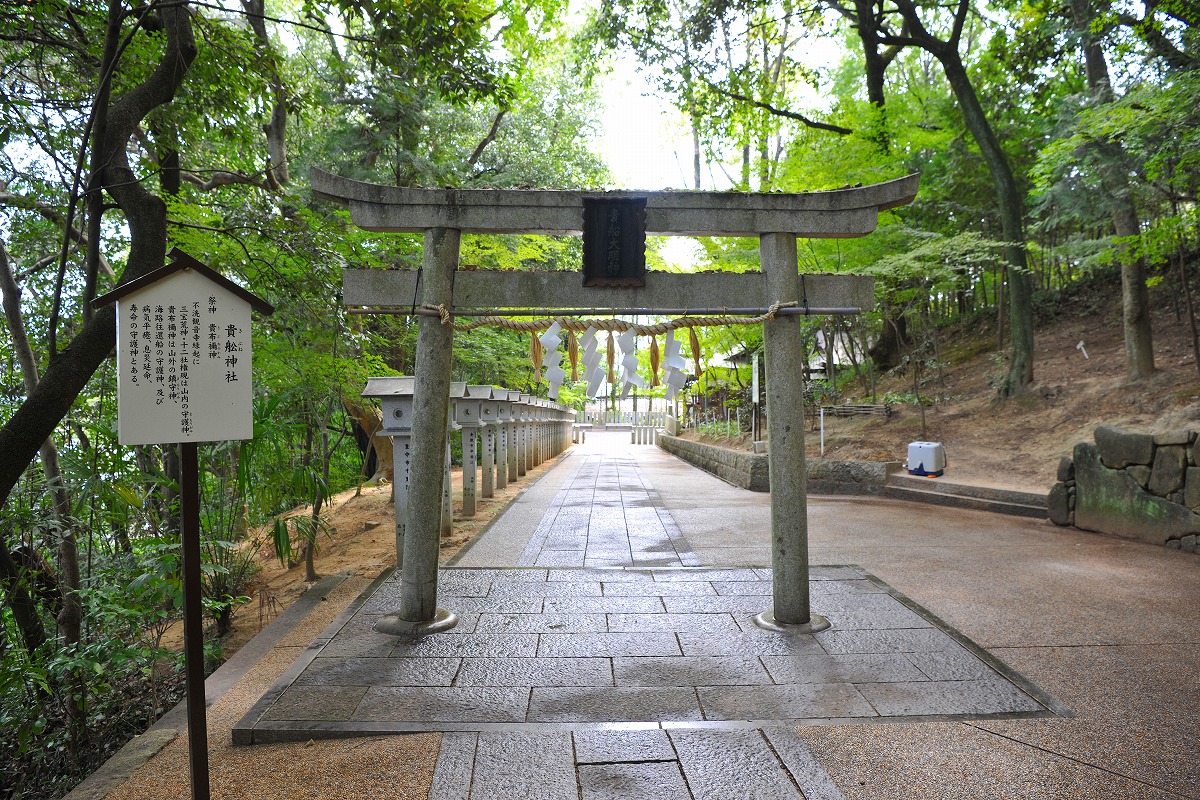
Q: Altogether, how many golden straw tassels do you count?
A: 5